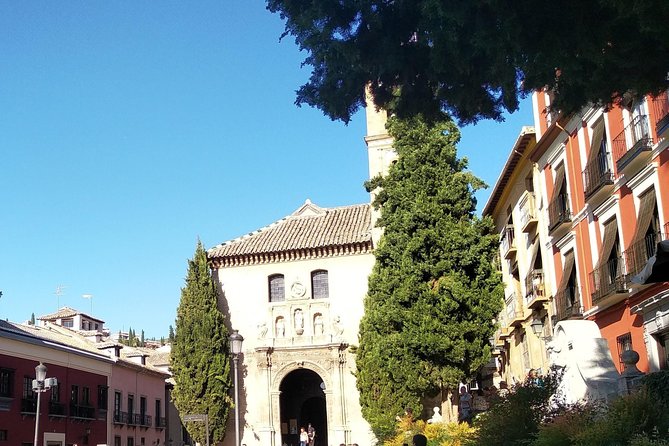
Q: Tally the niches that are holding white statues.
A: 3